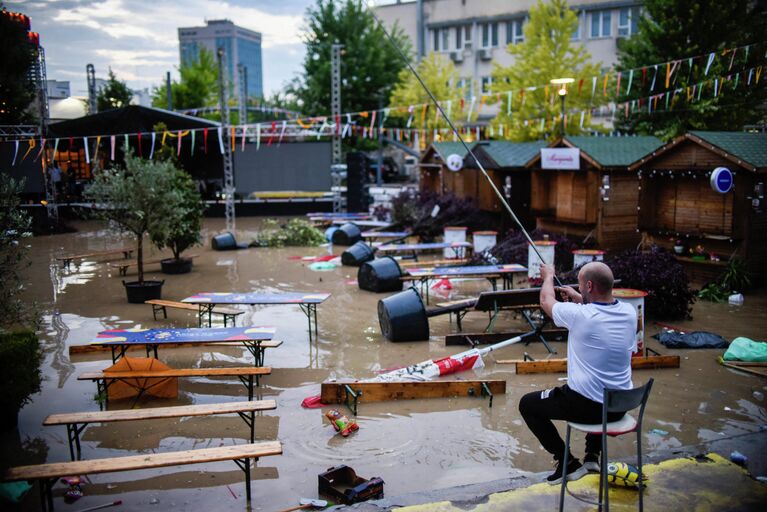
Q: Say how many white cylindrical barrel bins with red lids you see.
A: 5